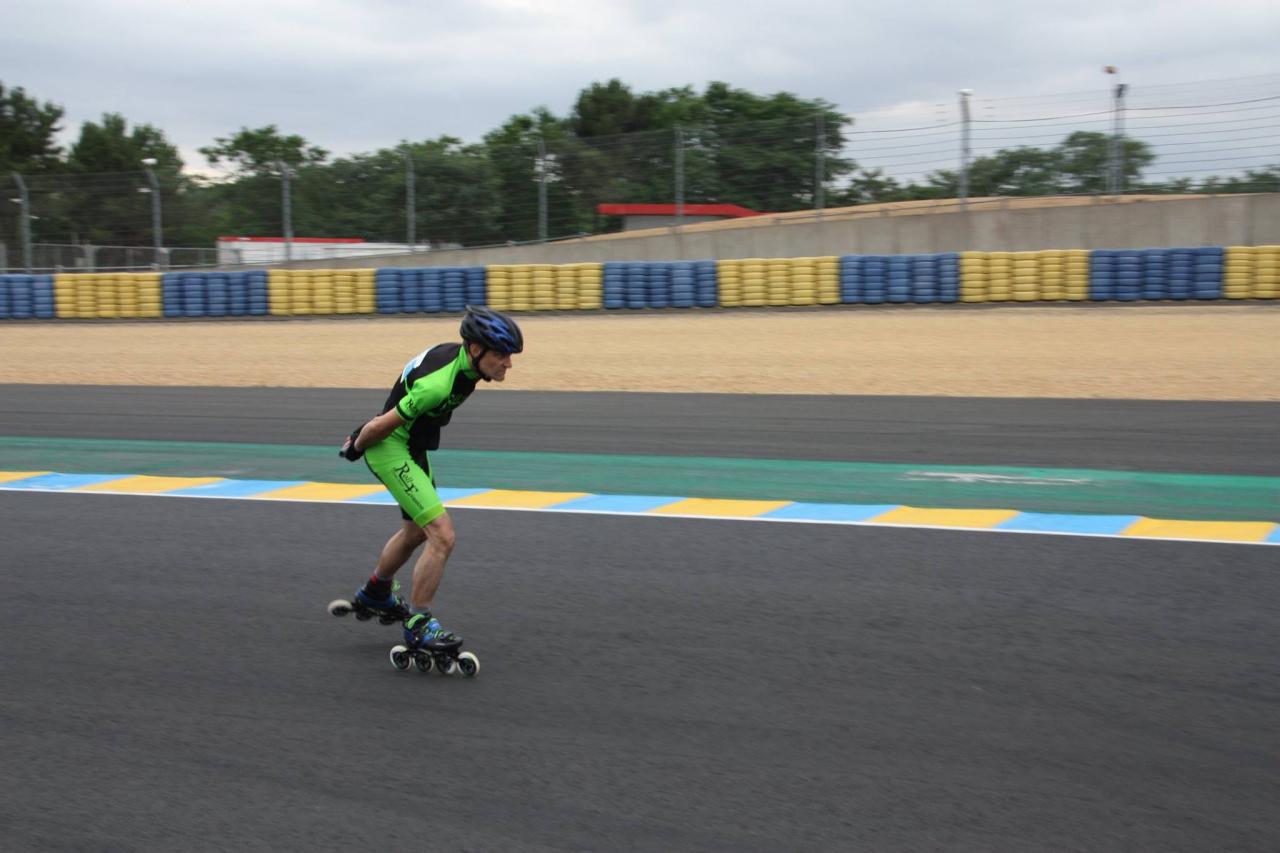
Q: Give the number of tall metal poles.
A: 9